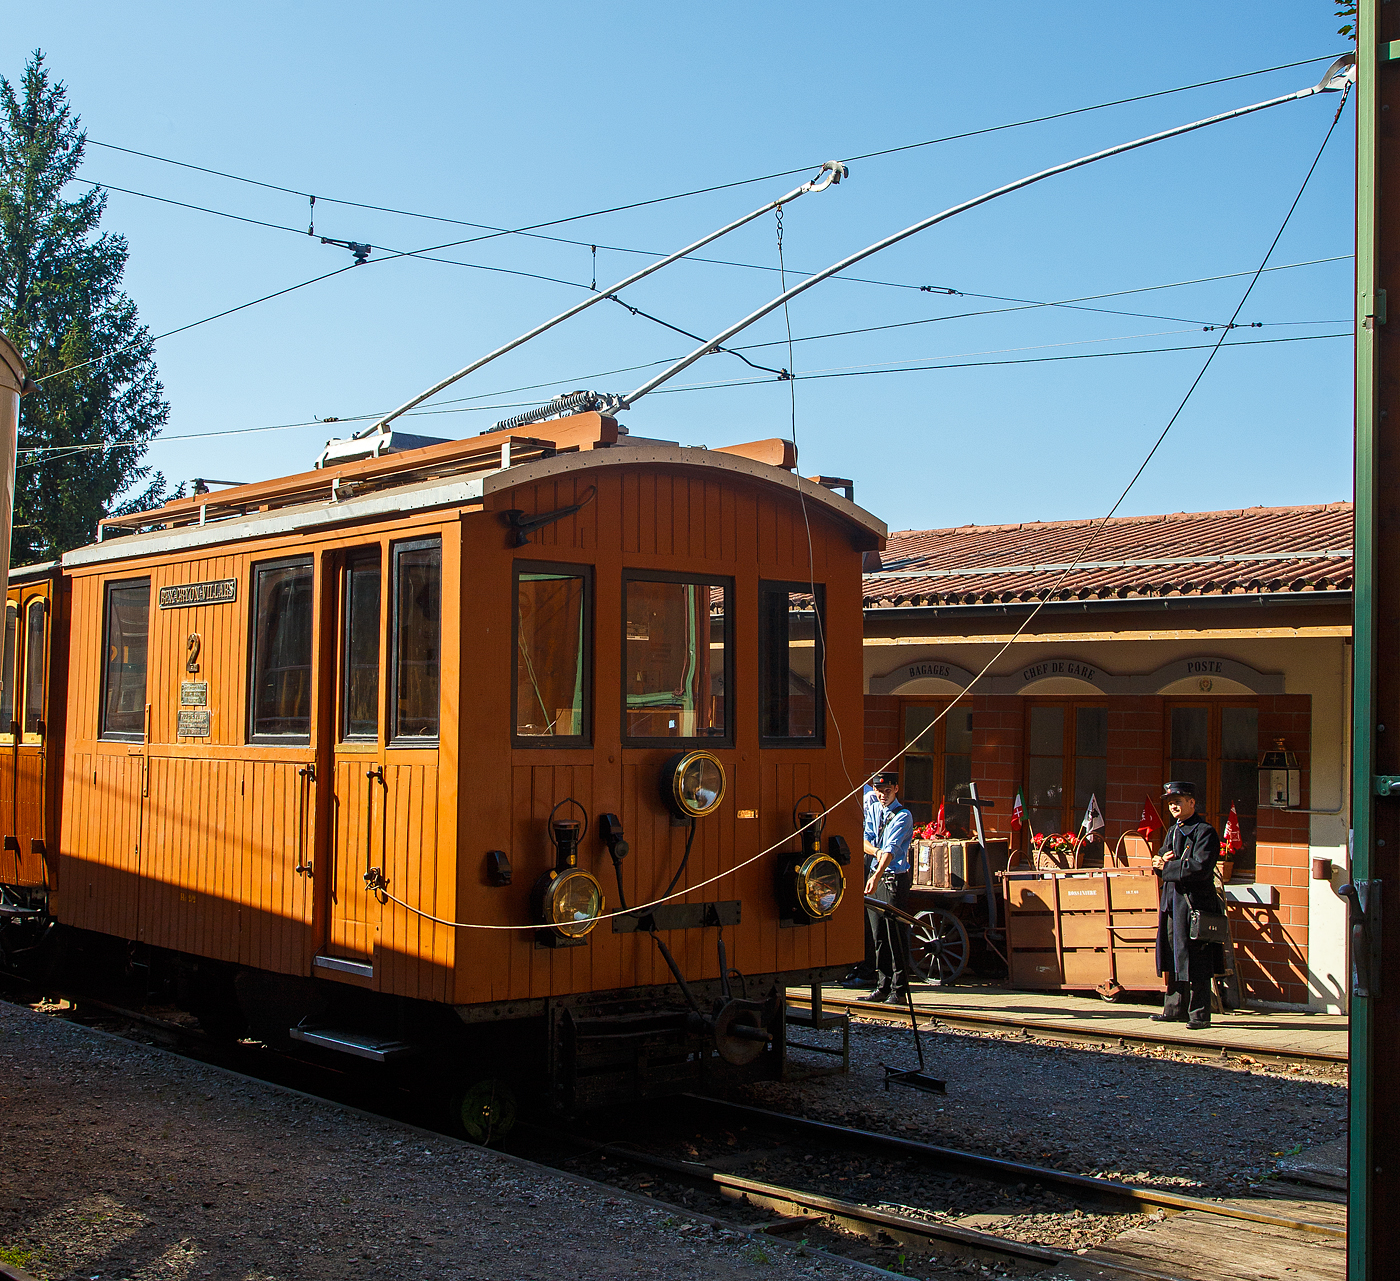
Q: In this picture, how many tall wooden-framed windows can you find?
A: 3